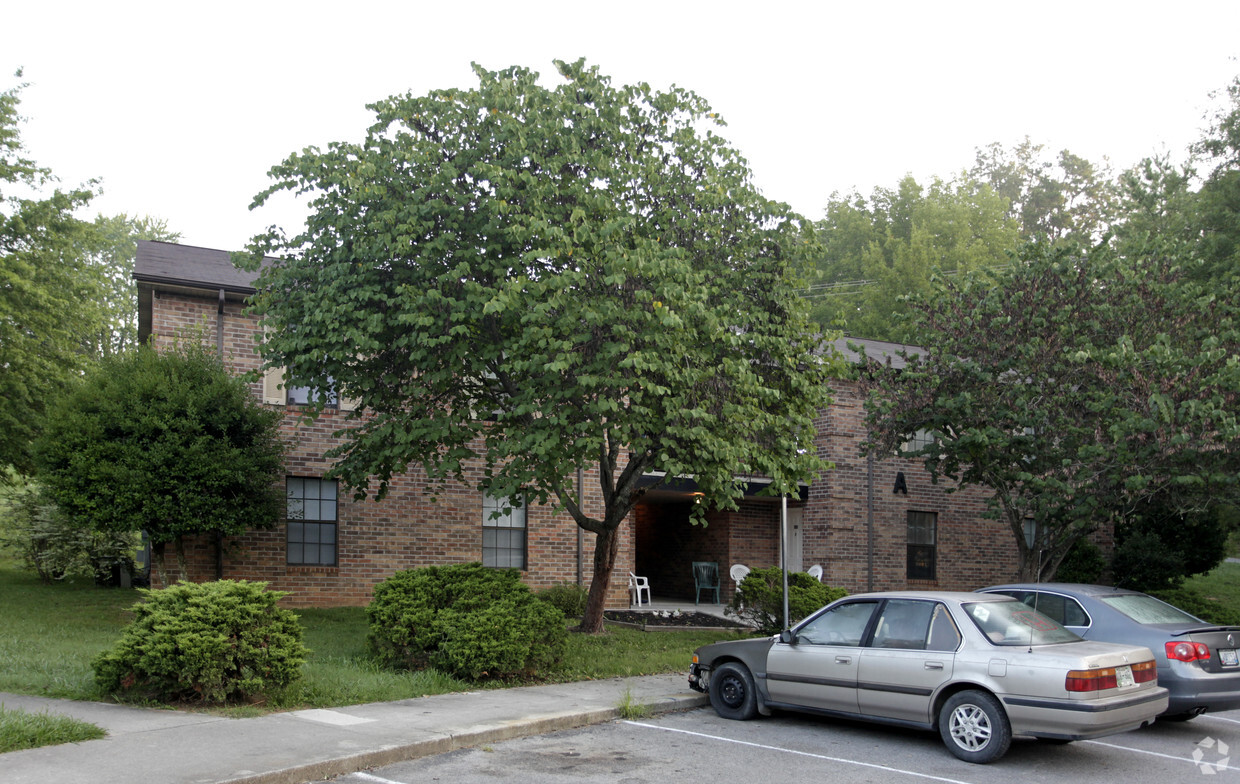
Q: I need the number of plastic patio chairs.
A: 4